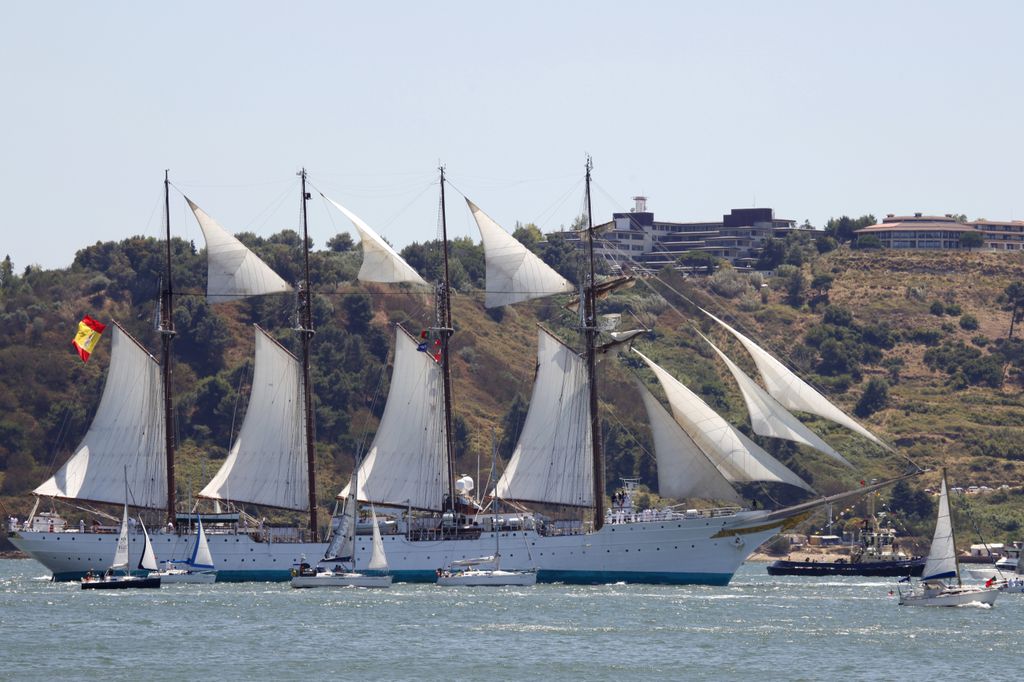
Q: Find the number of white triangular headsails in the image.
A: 4